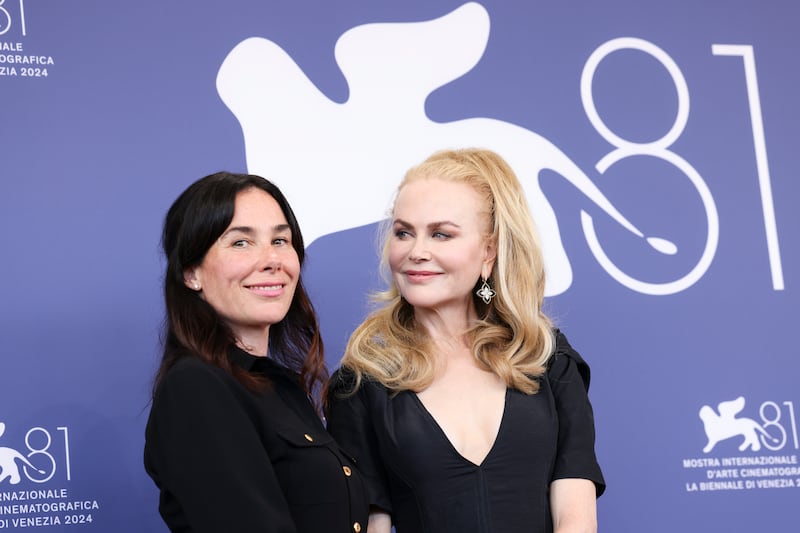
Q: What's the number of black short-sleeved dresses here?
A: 1